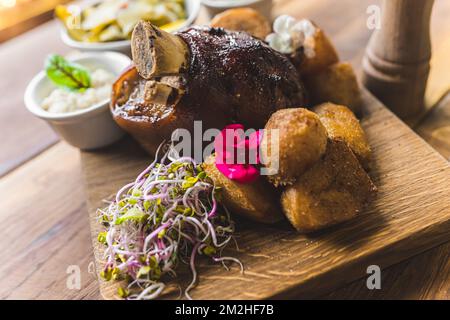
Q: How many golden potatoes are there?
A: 7